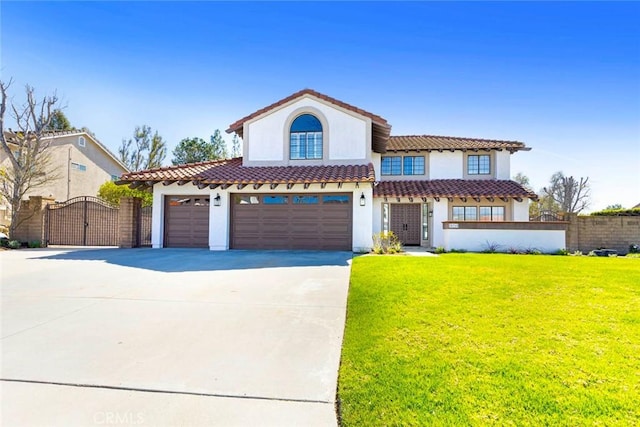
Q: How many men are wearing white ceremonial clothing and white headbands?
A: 0